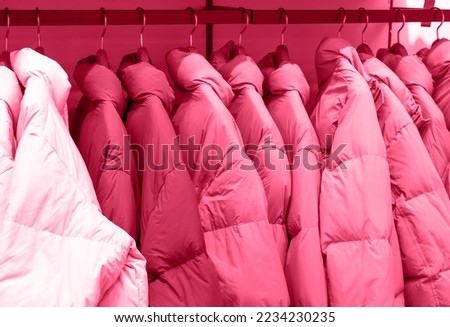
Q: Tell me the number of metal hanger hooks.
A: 11